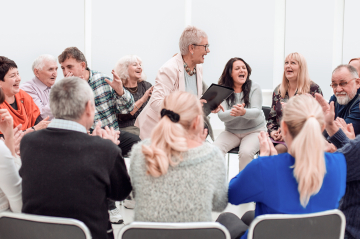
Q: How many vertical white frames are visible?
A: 4